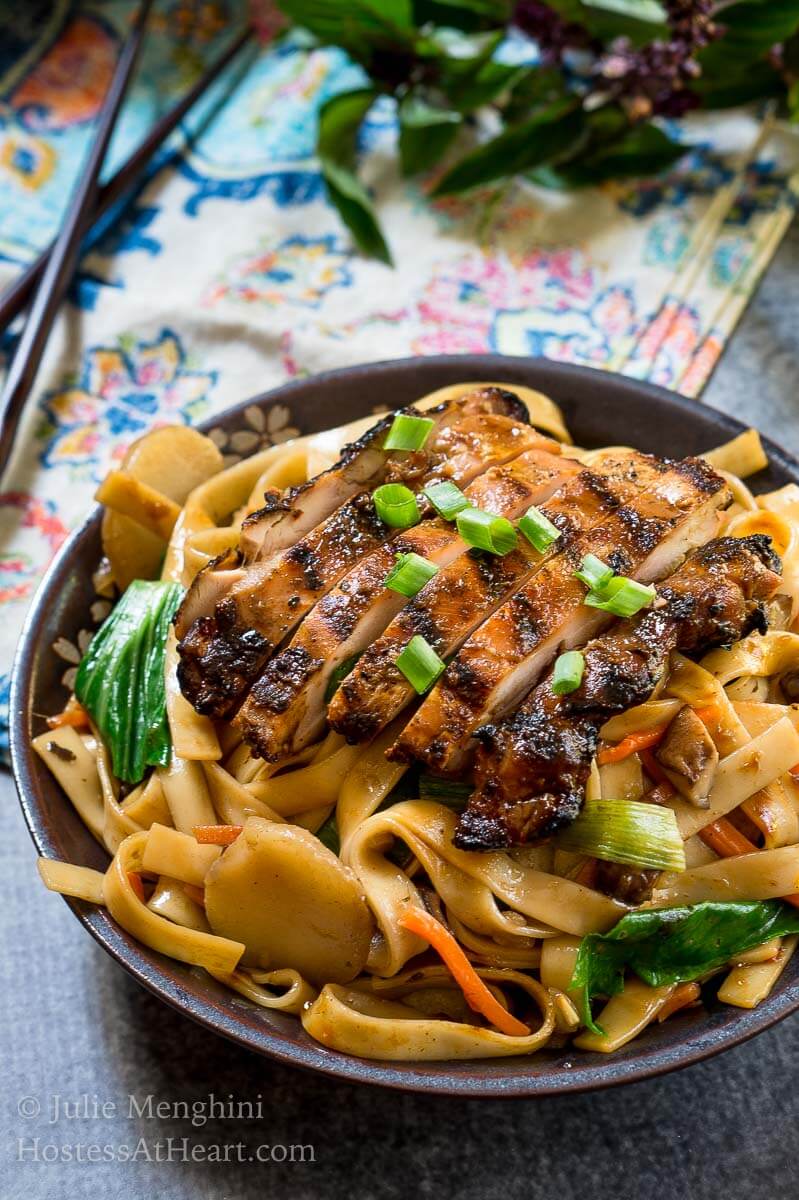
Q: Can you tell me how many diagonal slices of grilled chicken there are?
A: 6